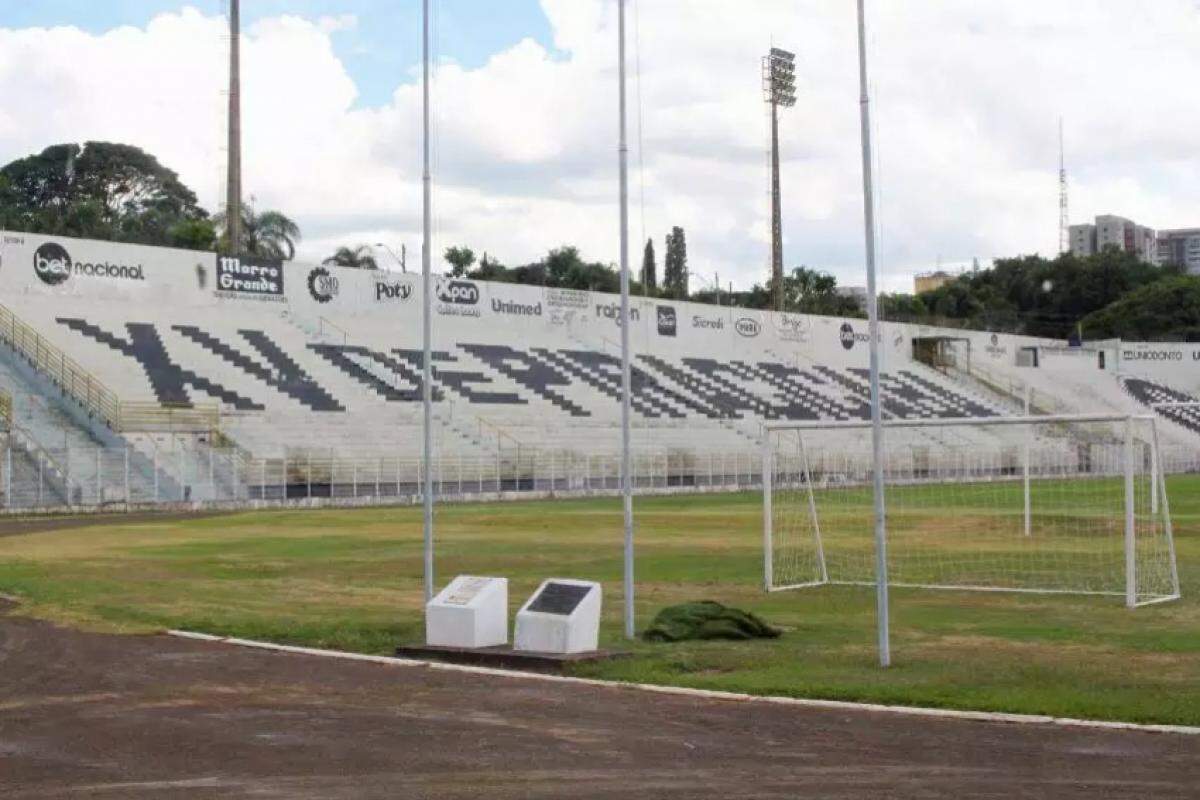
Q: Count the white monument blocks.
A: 2